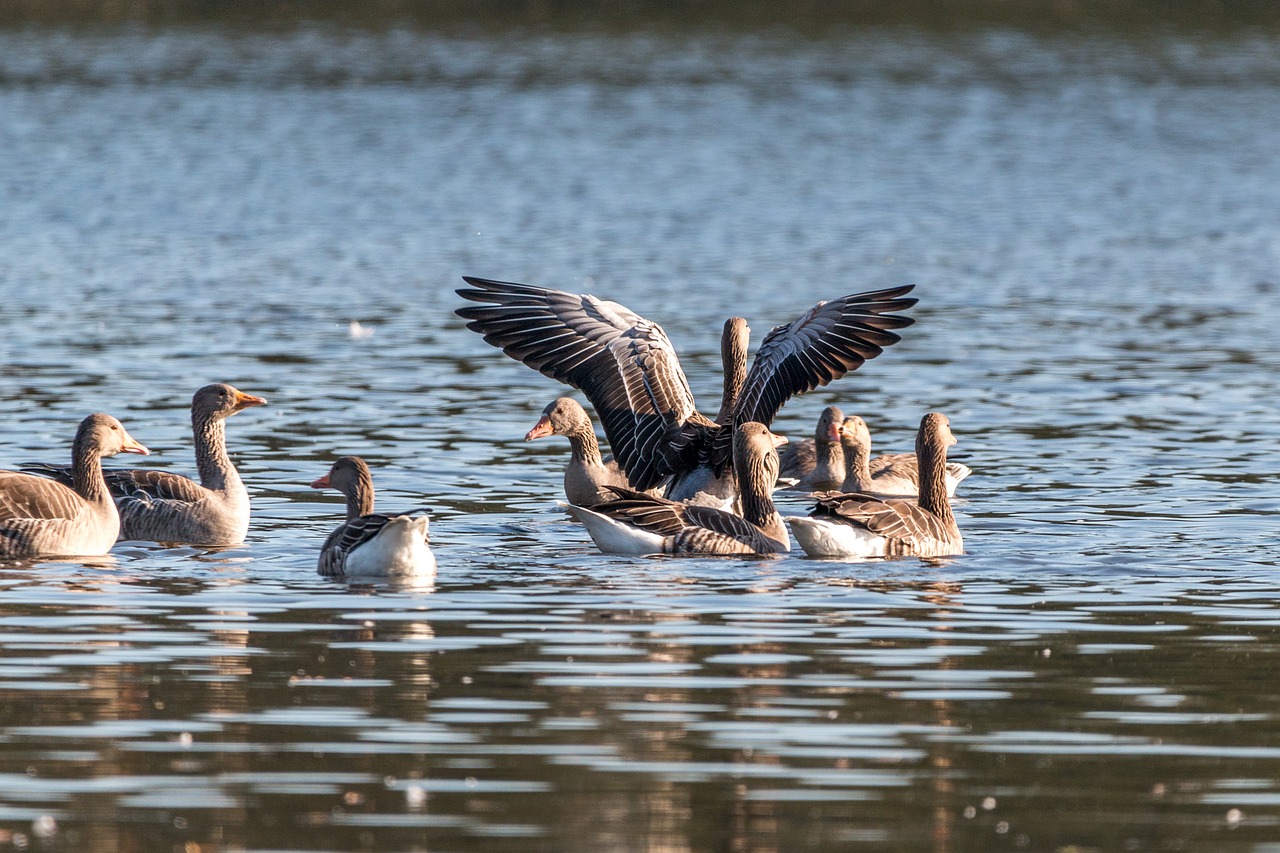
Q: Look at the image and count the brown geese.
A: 9